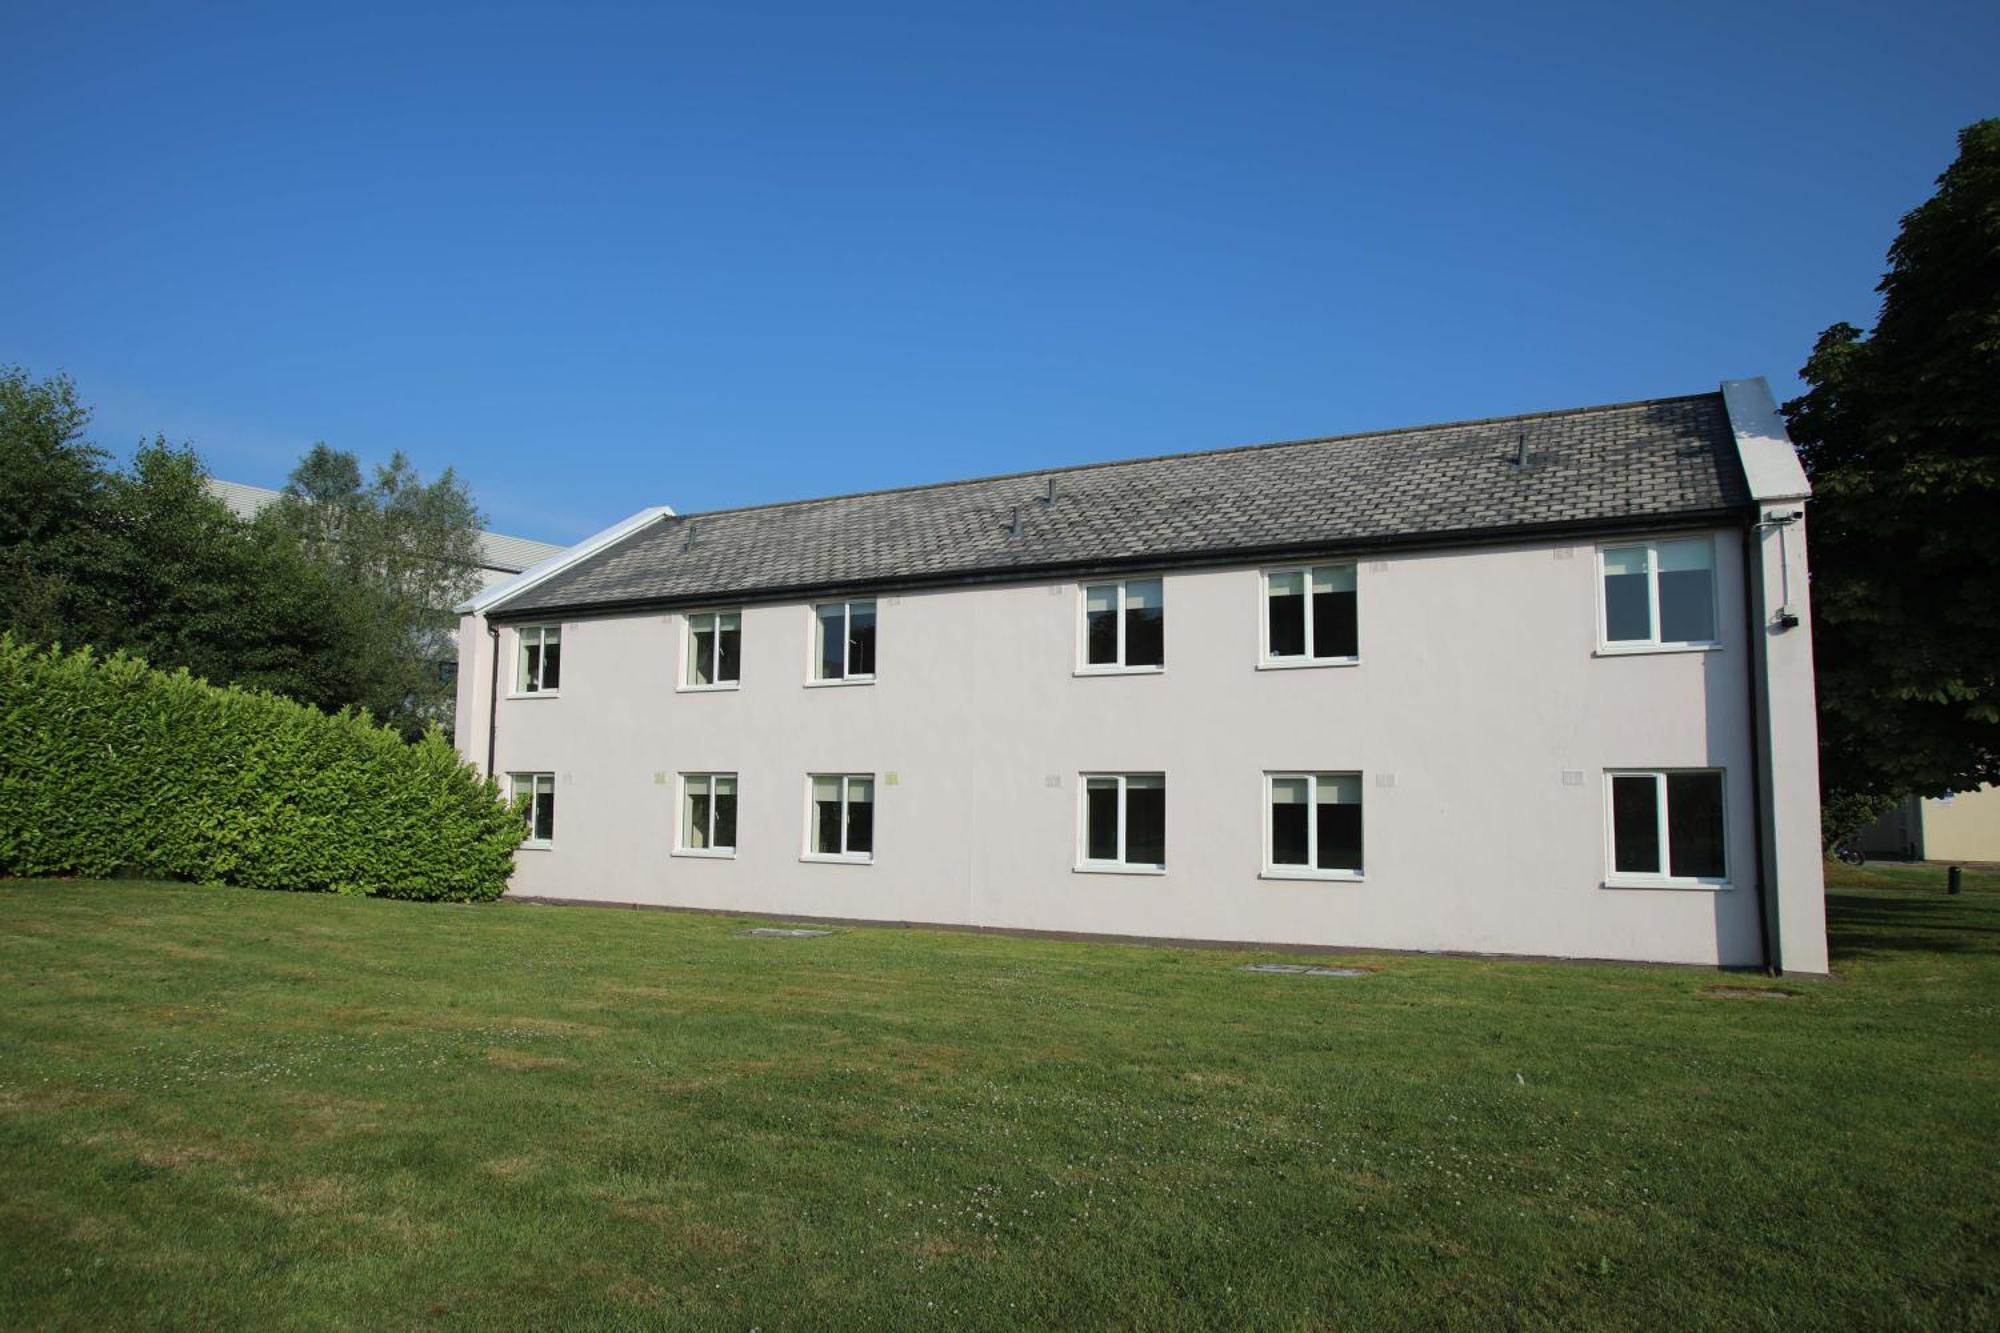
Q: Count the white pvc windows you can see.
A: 12